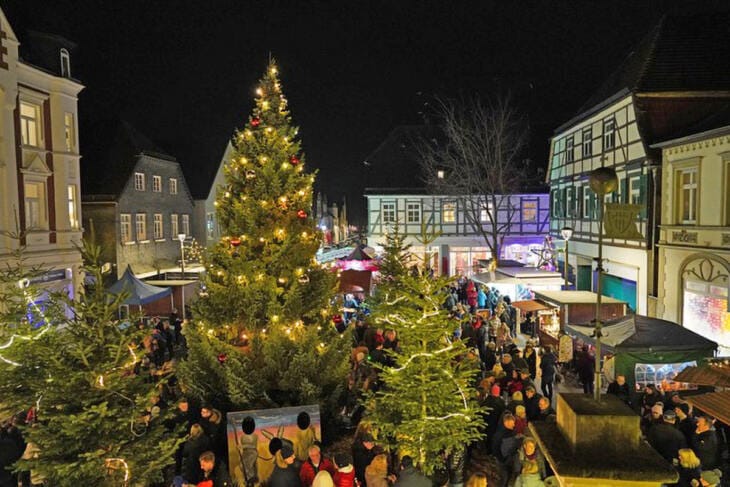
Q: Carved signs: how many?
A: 1